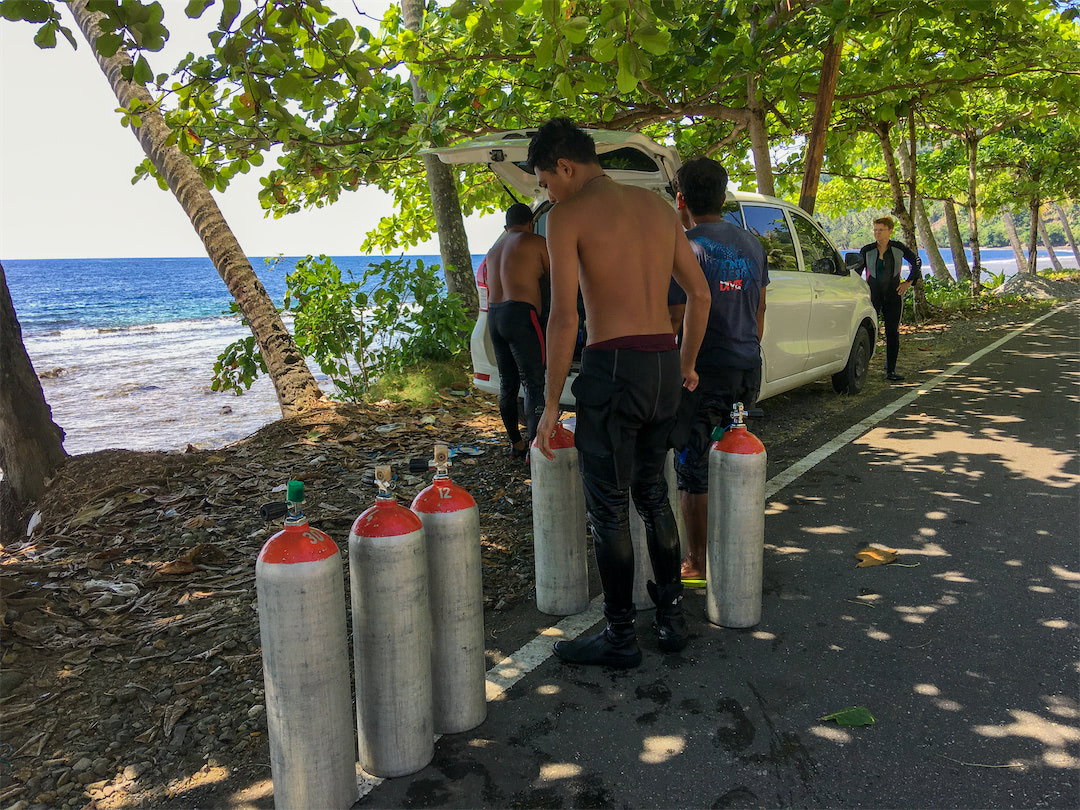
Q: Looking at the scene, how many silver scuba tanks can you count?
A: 6